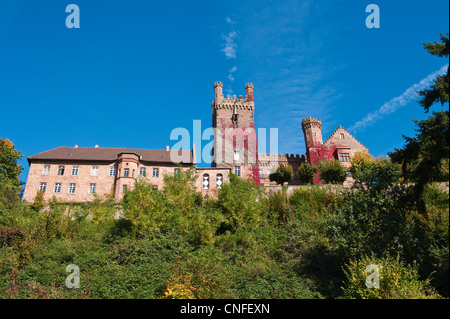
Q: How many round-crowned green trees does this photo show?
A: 3